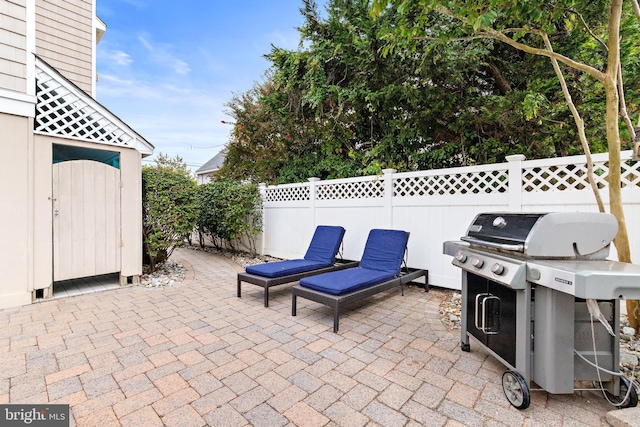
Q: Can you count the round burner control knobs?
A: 3